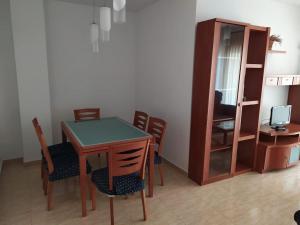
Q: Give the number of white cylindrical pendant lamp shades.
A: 3